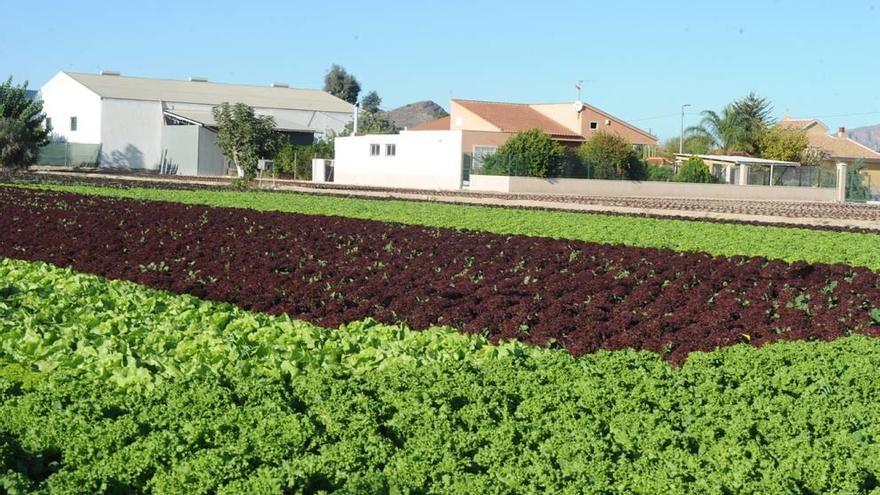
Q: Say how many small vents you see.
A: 3